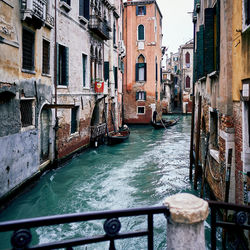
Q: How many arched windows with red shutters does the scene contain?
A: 2